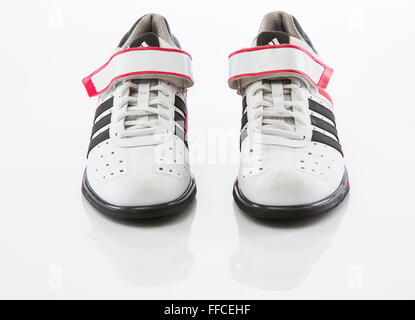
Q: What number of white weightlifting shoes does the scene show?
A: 2